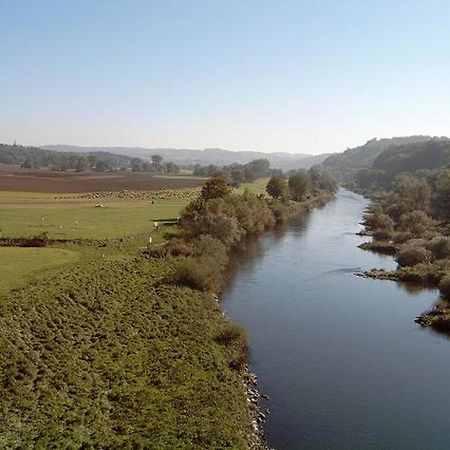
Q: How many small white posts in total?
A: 5